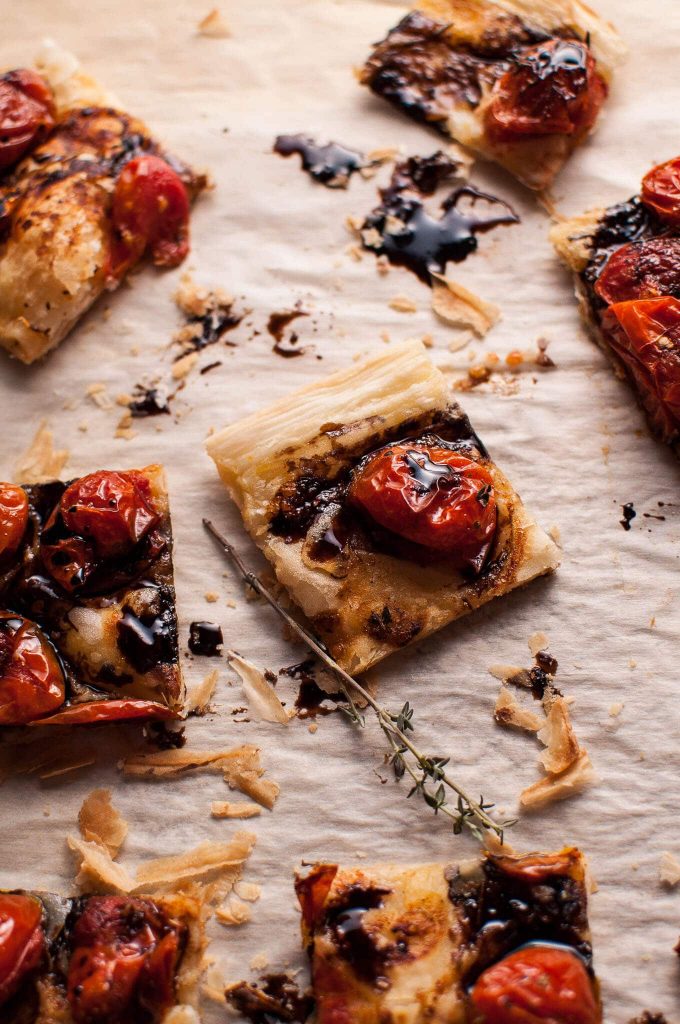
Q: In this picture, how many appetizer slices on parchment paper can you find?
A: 7